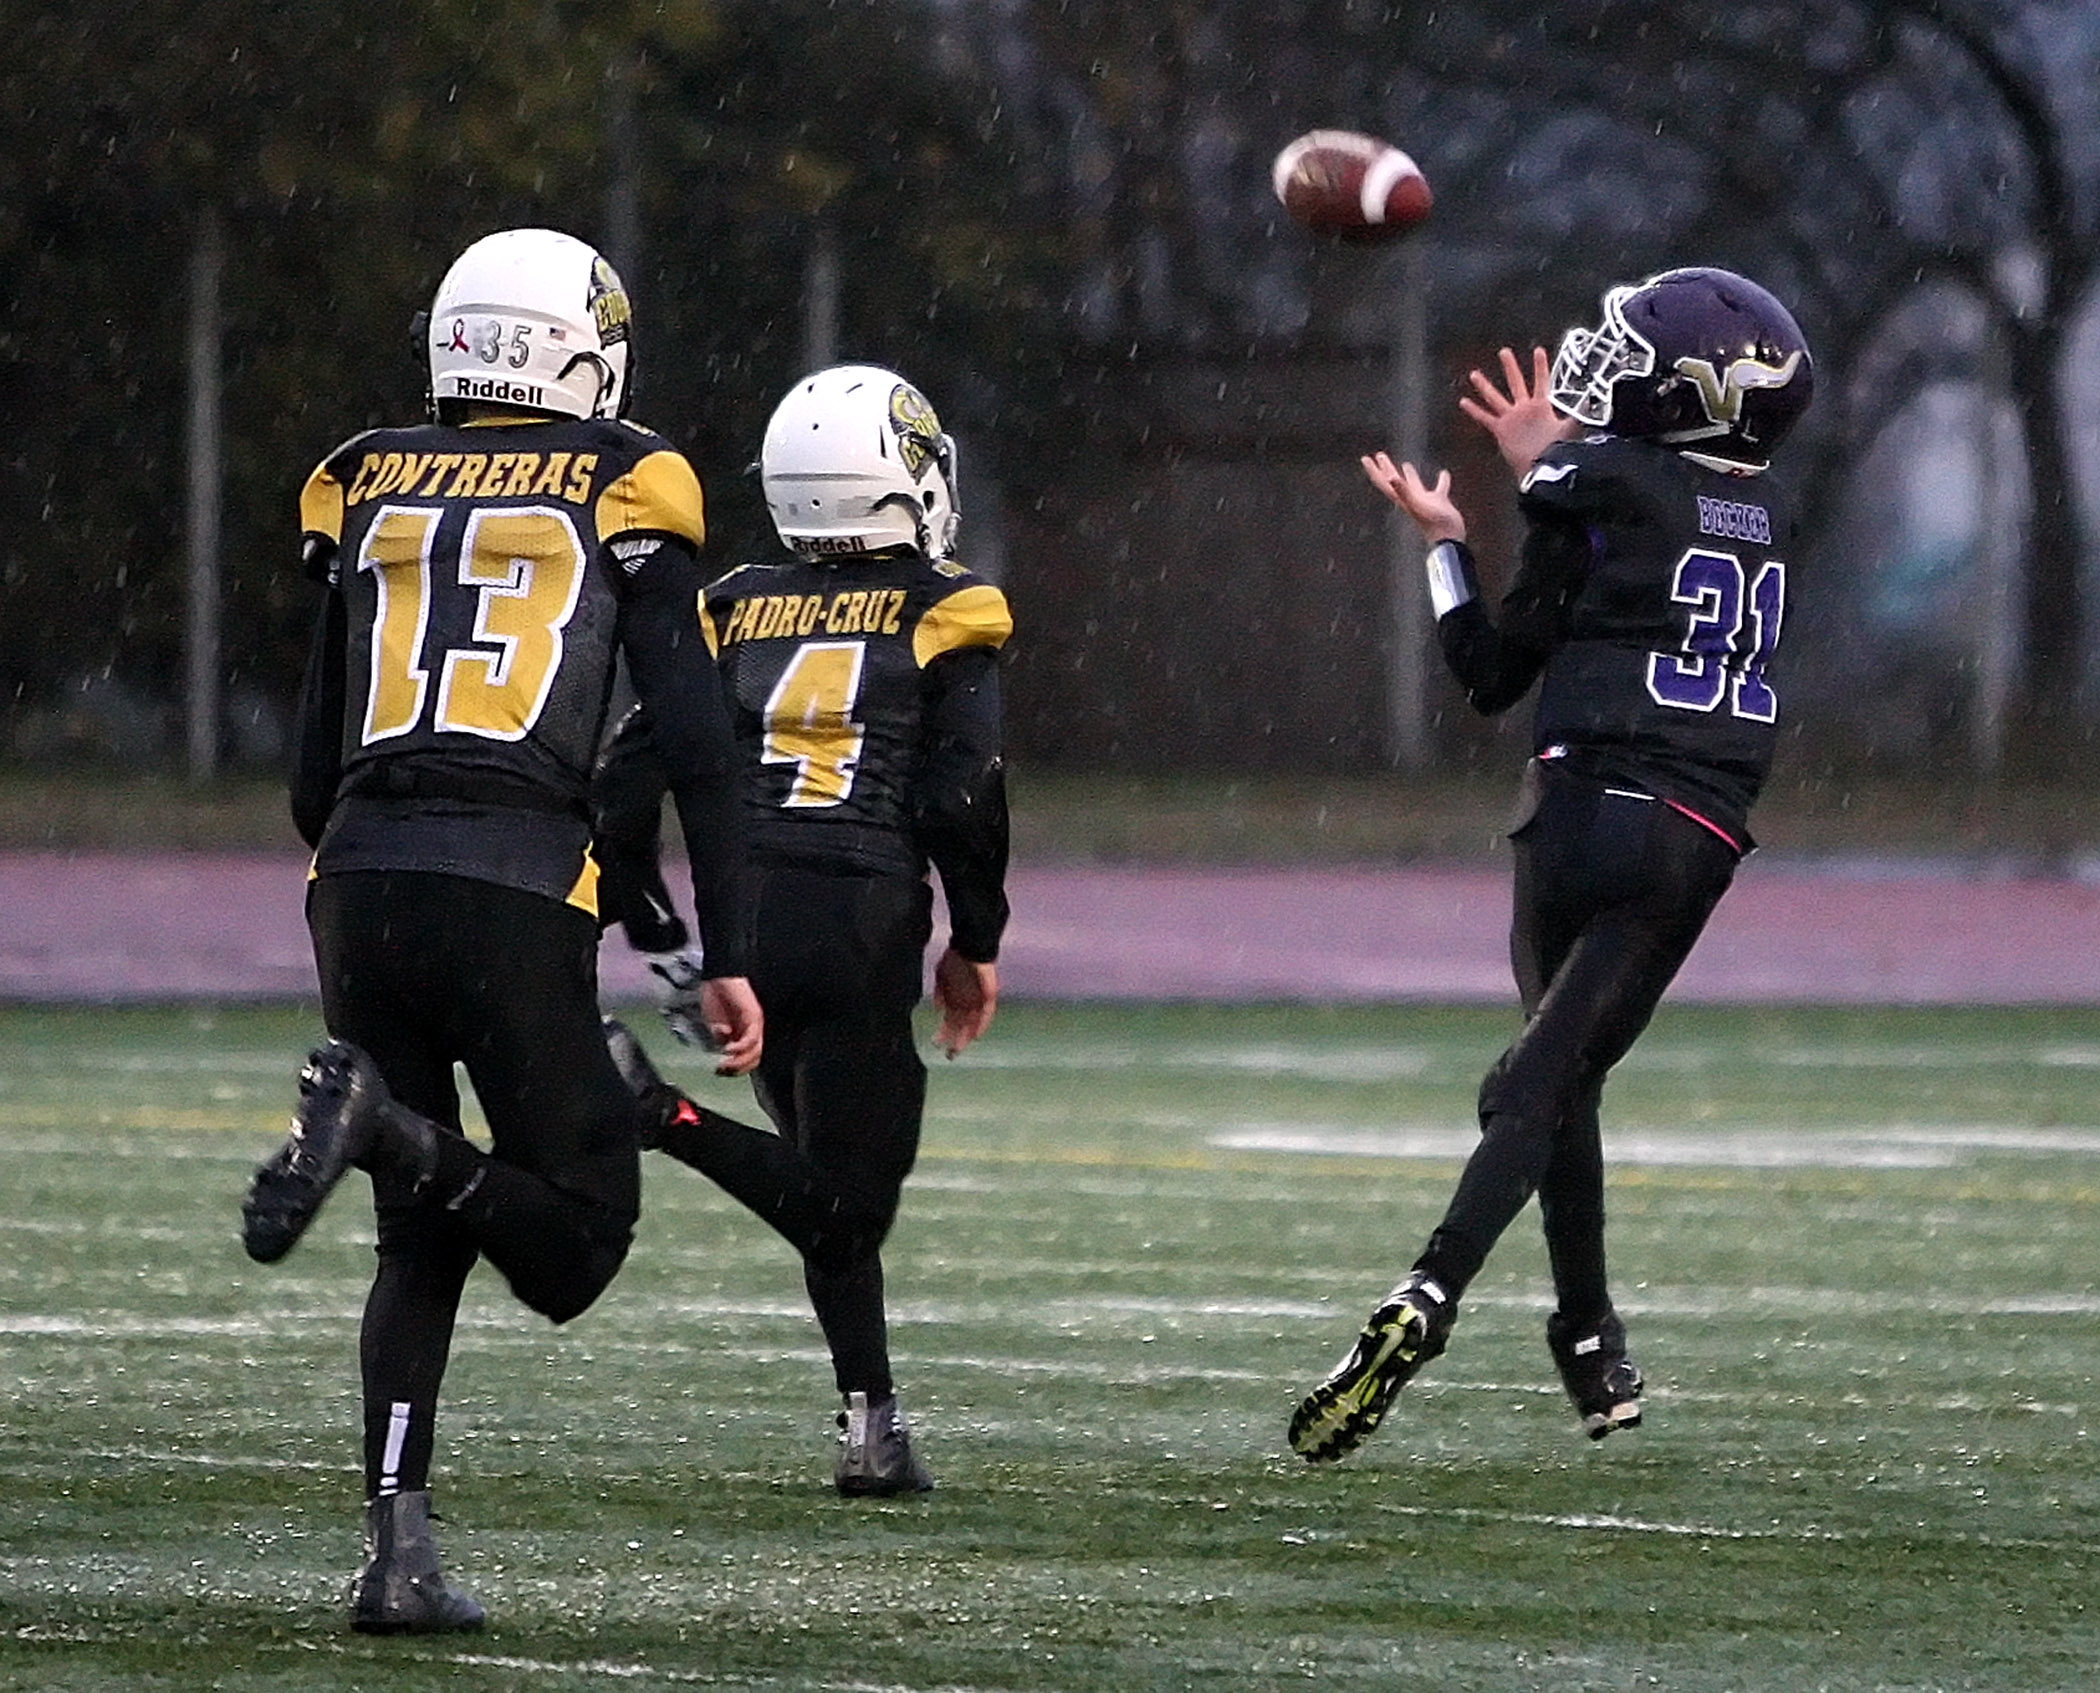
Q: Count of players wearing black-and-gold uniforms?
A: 2